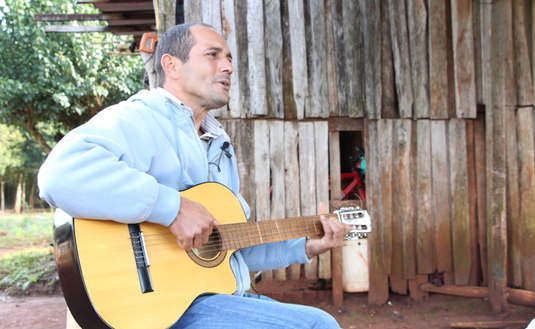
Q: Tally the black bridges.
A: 1